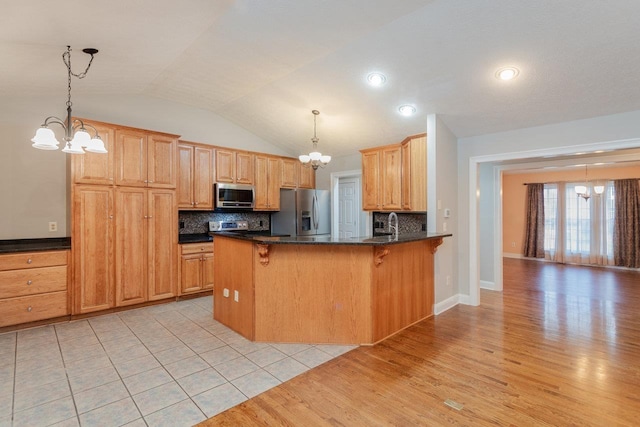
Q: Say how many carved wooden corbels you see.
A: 3